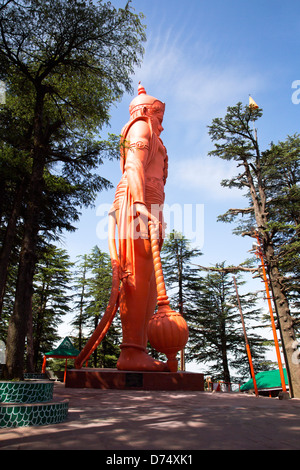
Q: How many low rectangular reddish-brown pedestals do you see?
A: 1